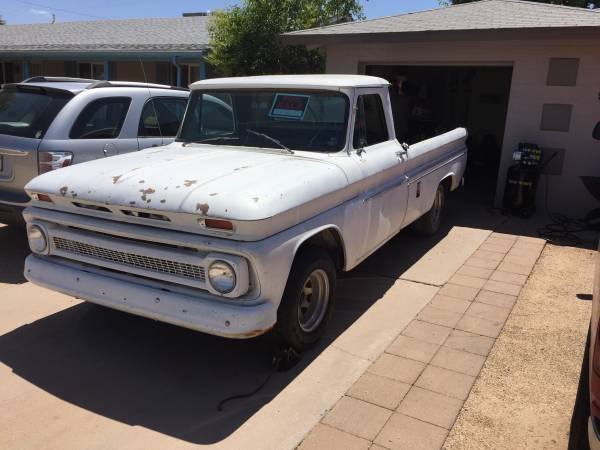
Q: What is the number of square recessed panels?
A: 3